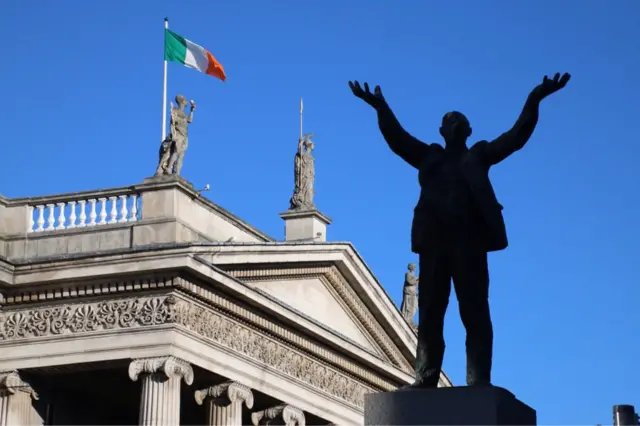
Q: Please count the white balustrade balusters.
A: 11